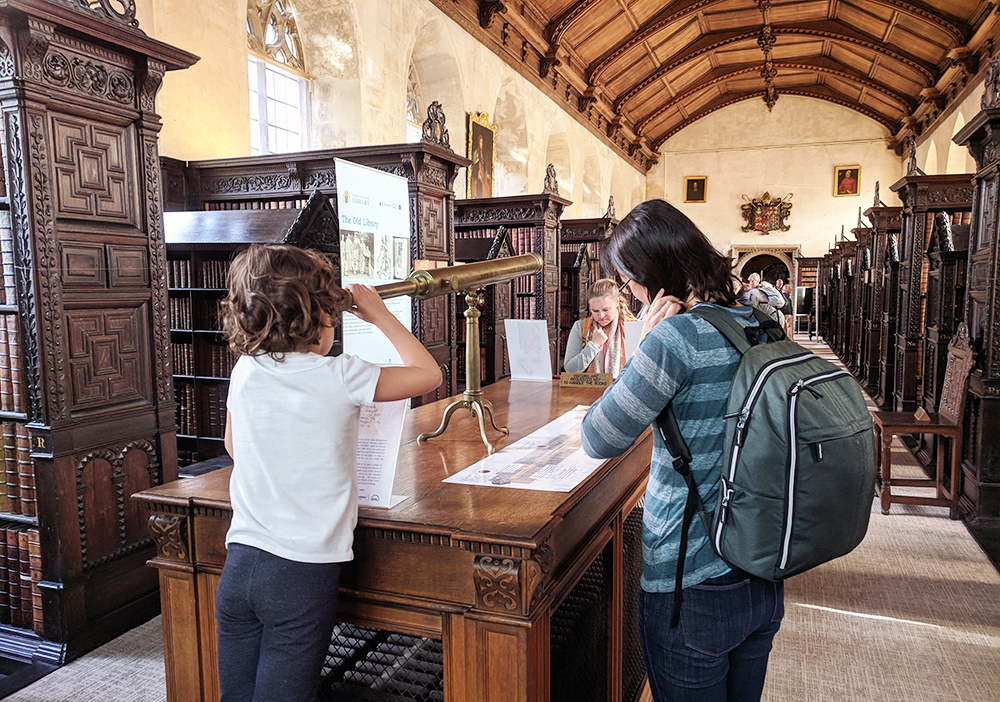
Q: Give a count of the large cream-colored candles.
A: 0